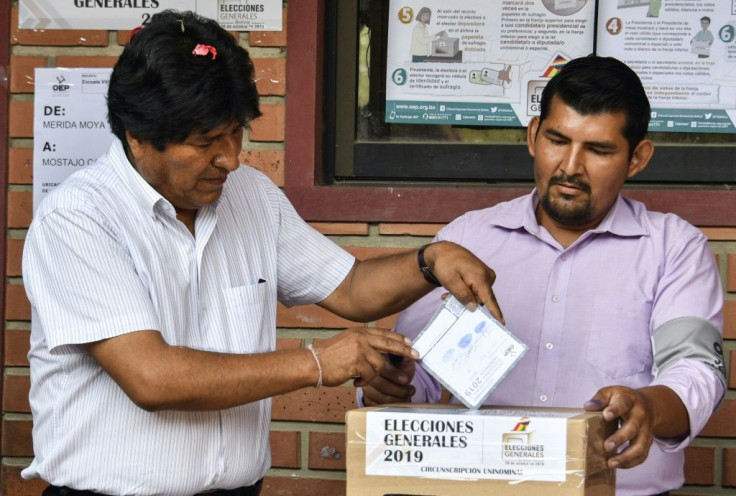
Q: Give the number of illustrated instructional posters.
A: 2